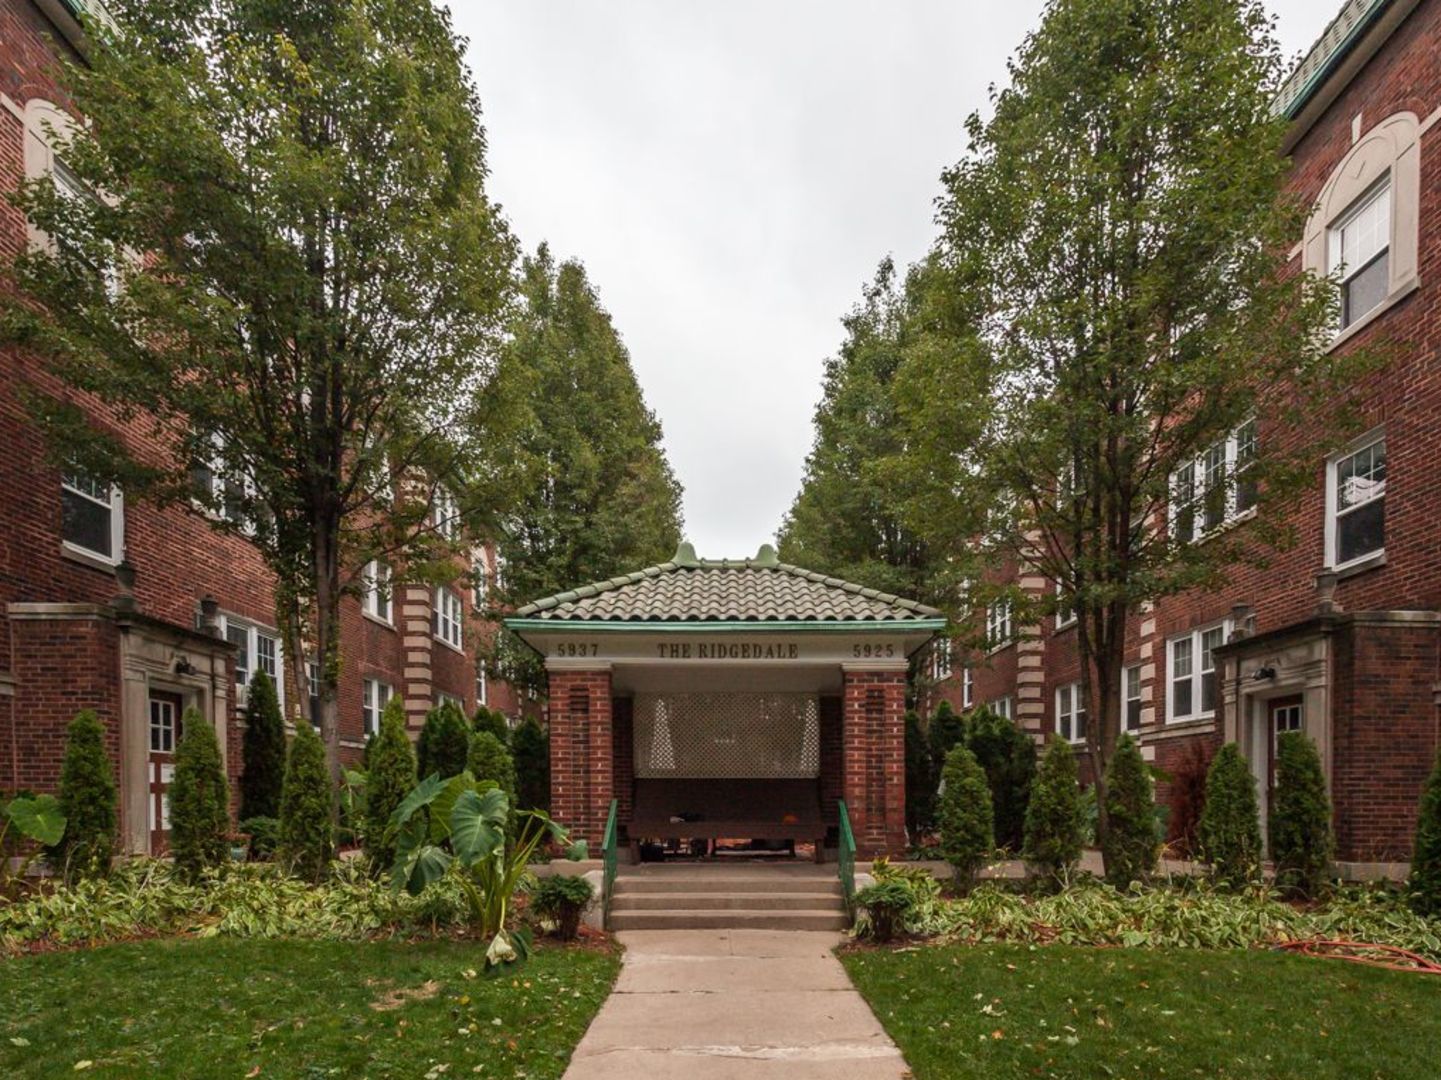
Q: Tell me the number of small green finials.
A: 2